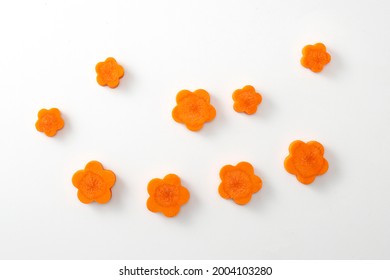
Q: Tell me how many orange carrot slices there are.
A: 9